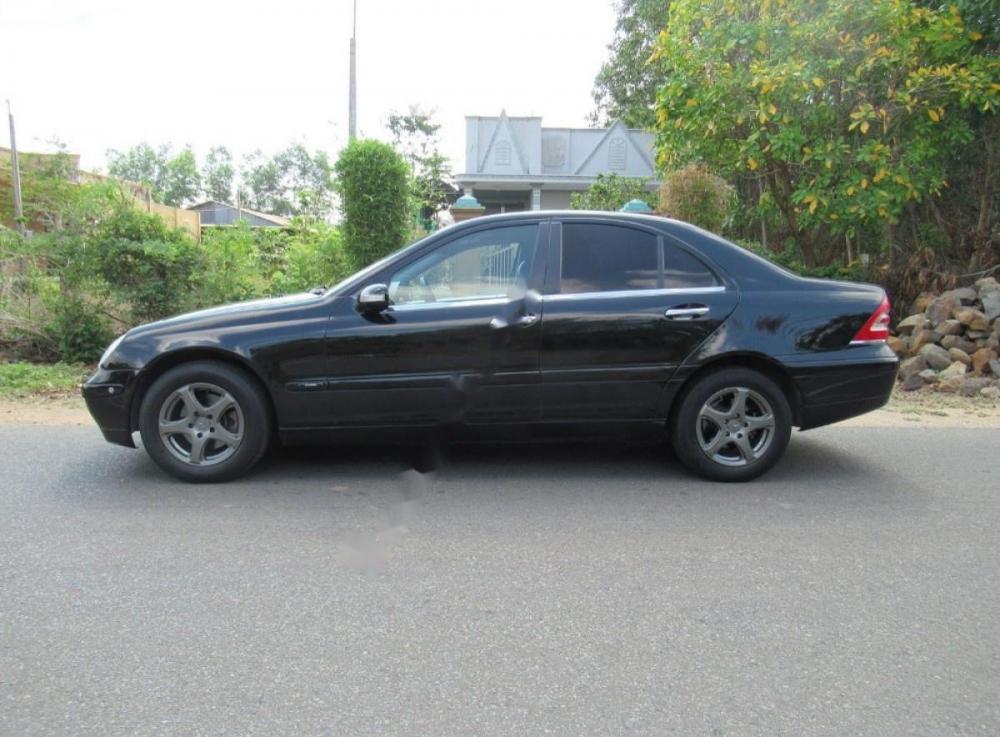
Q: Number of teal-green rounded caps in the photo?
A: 2